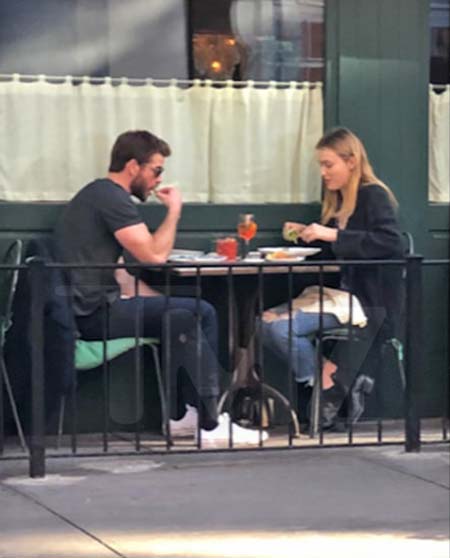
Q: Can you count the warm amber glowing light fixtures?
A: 1